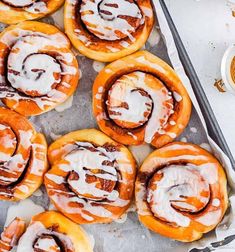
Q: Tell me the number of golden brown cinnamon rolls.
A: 8